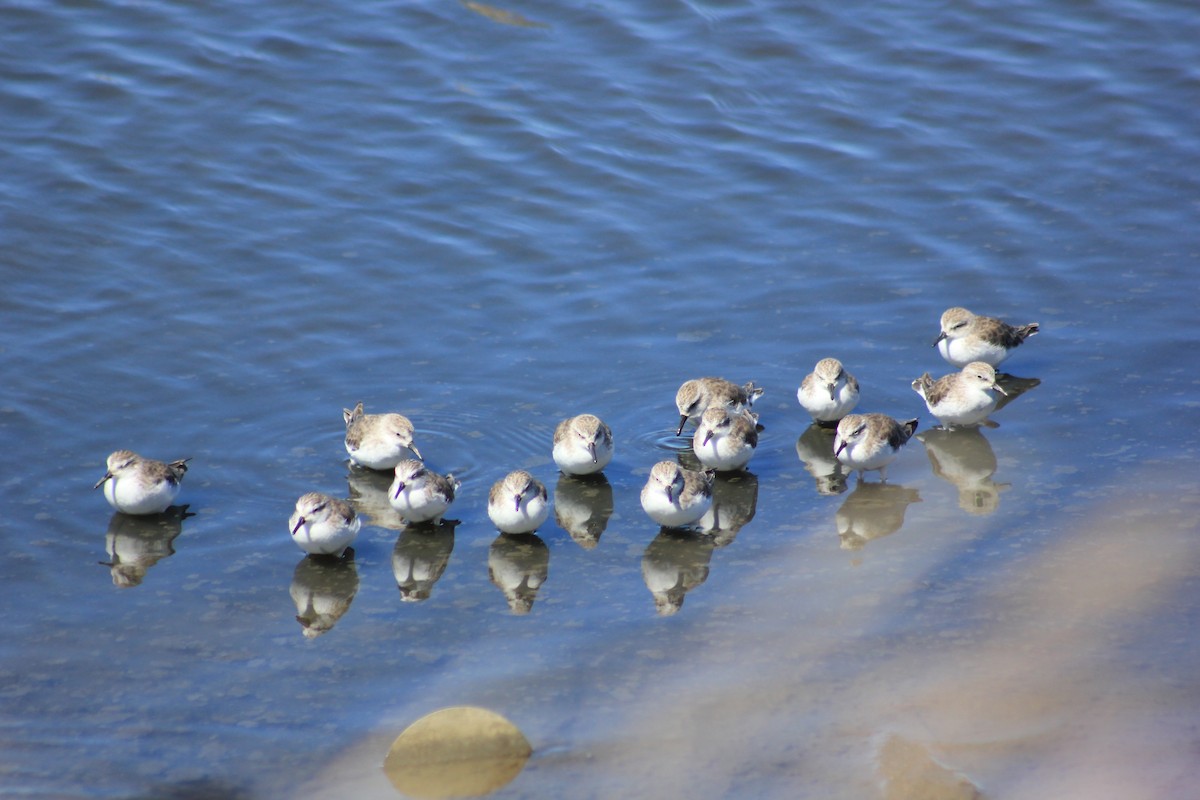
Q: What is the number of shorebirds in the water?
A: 13